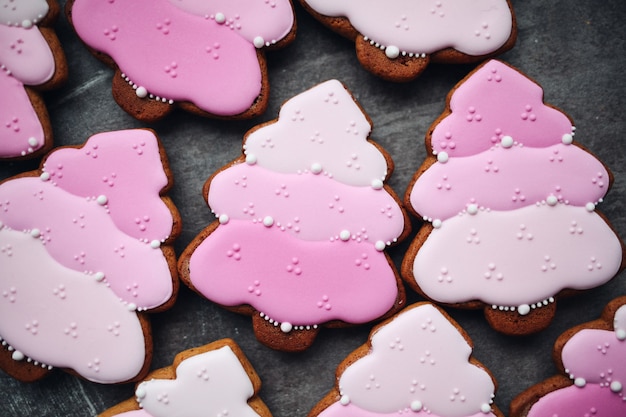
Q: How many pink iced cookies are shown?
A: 9